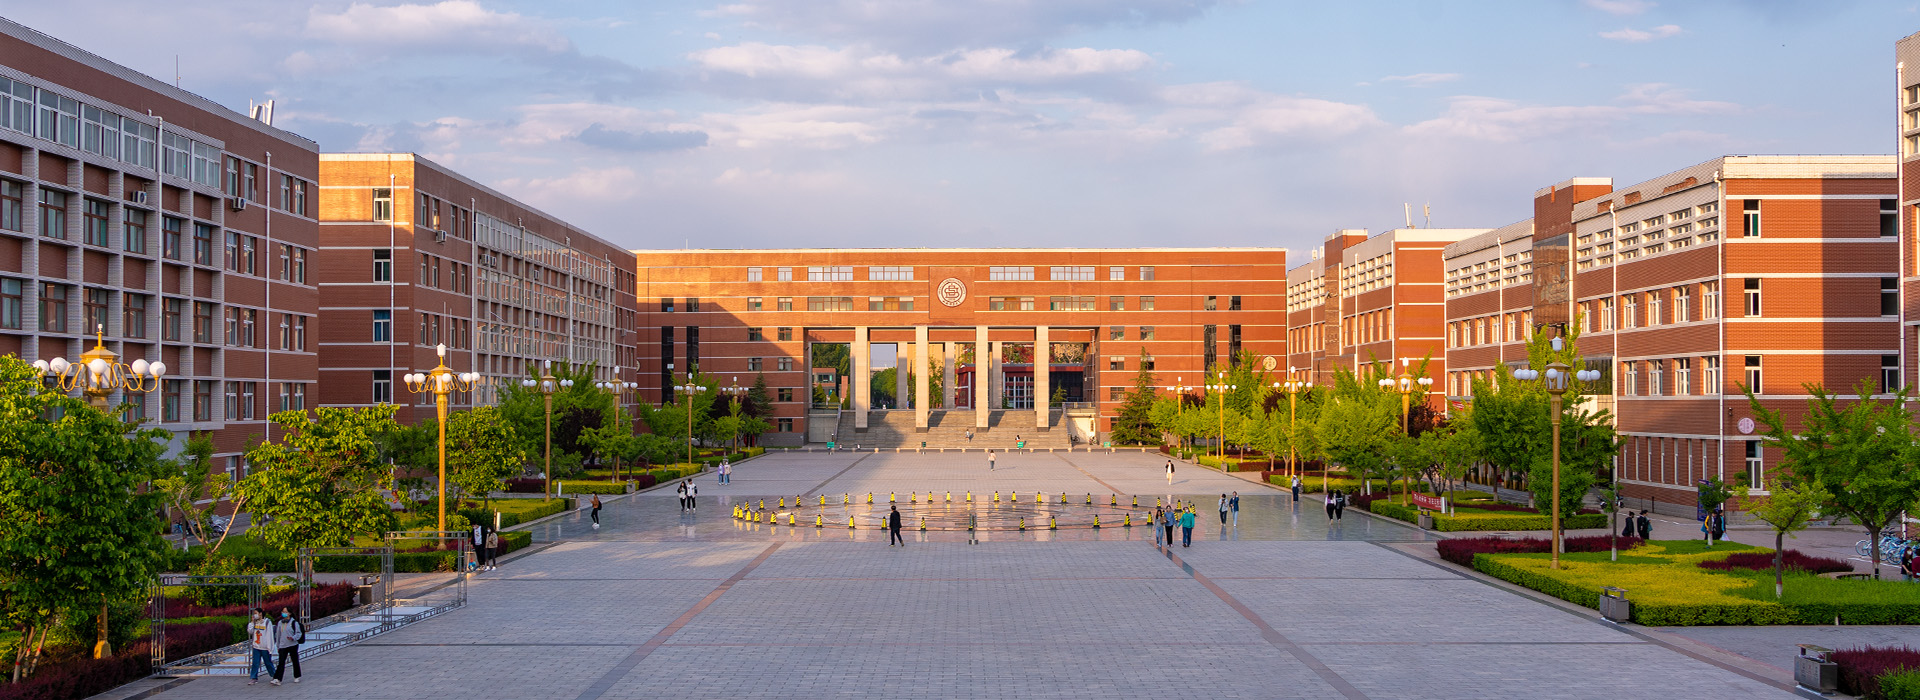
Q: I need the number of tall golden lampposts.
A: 11